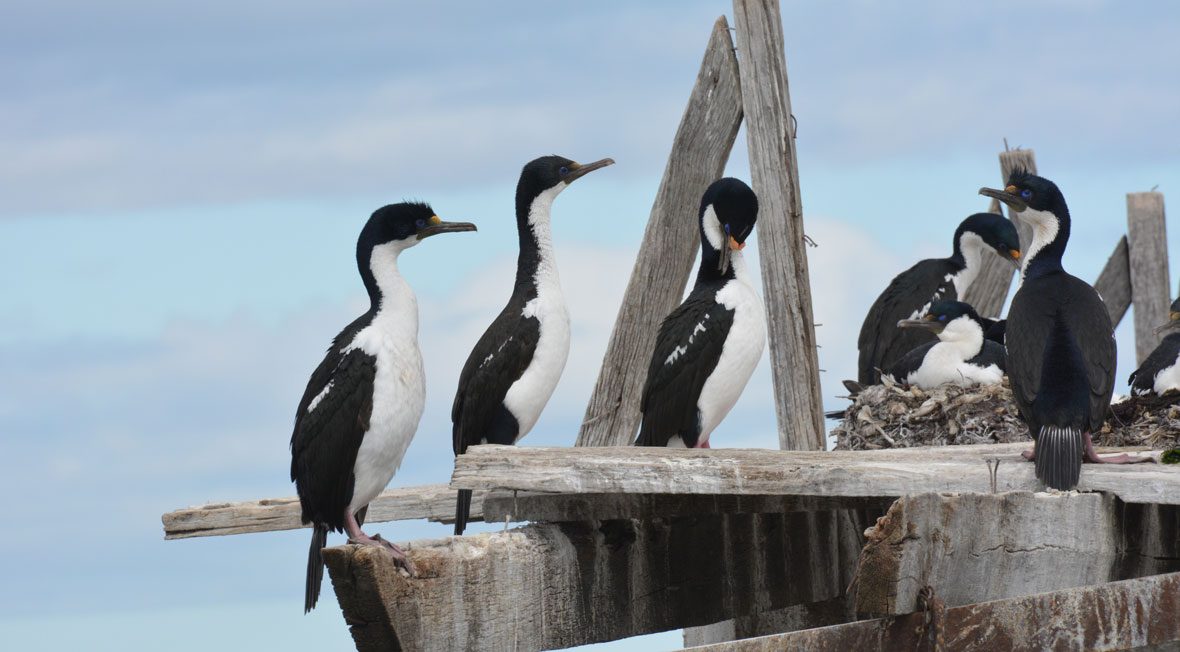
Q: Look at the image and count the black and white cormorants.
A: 7